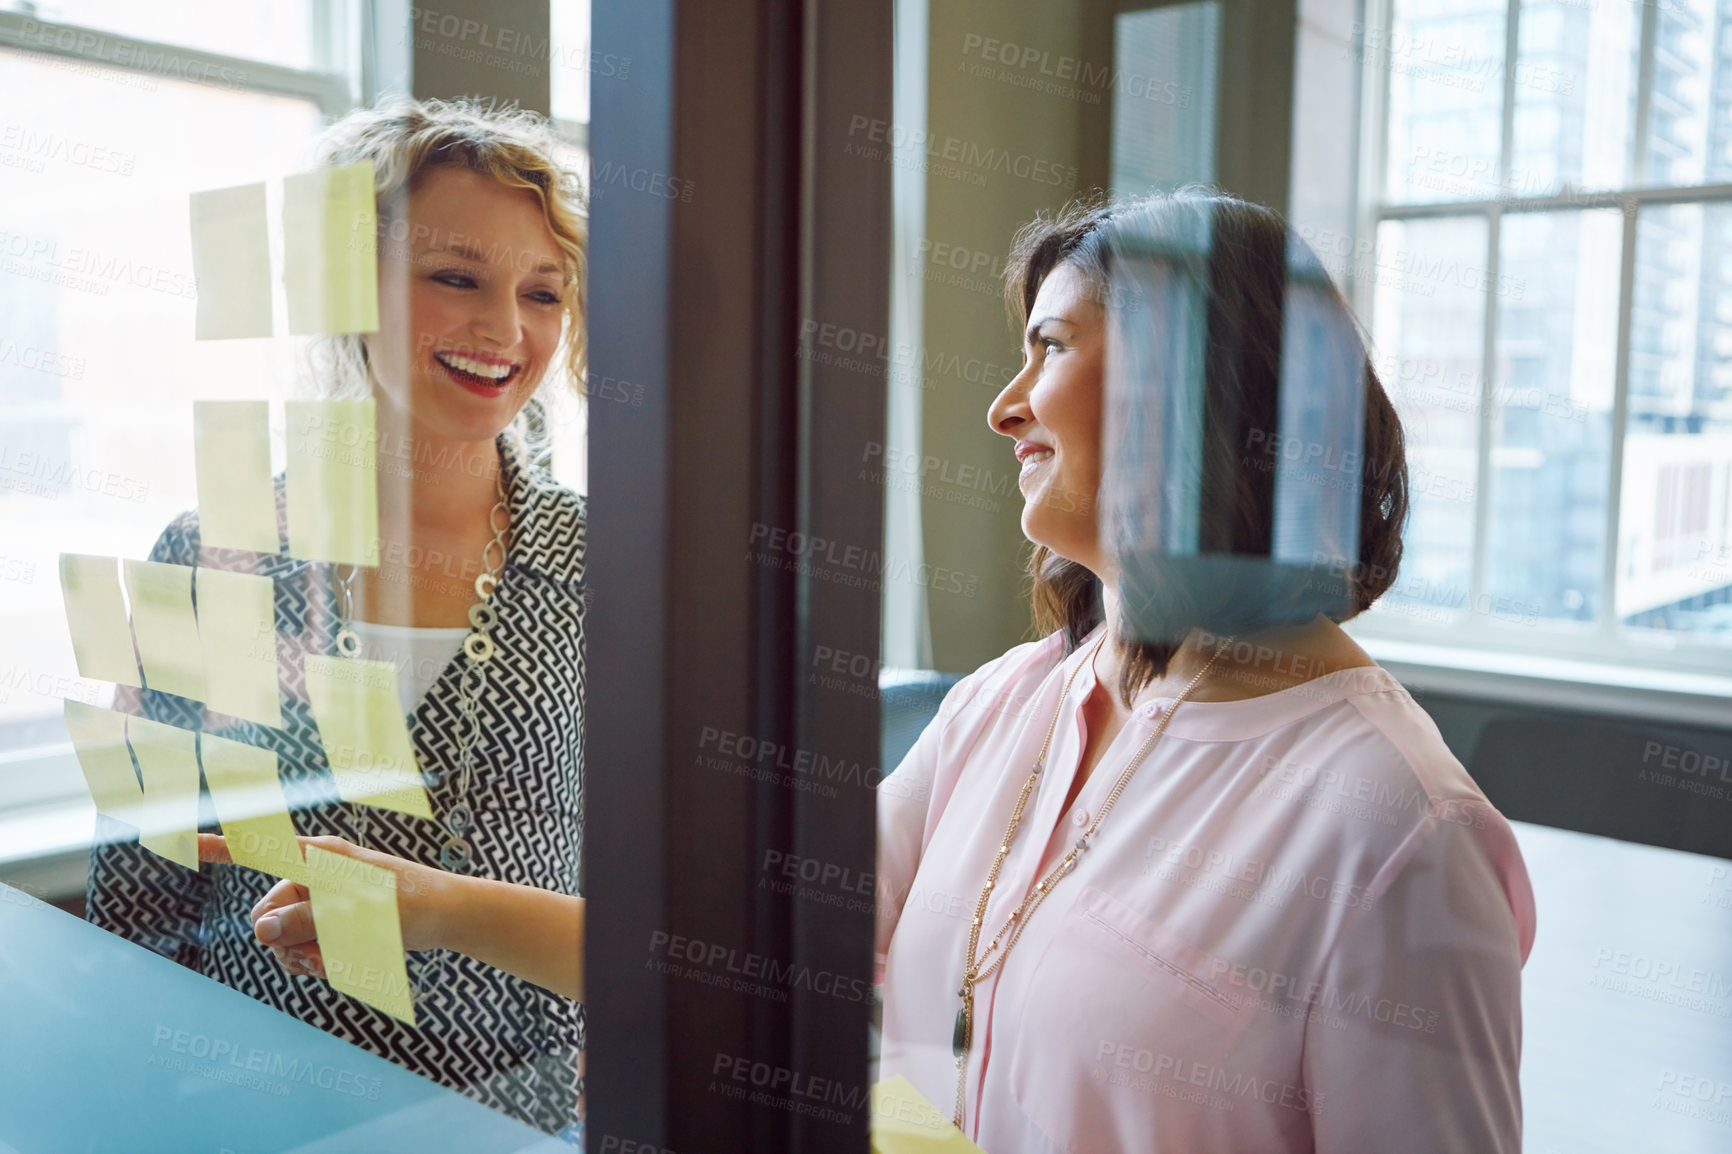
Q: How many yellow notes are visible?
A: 13